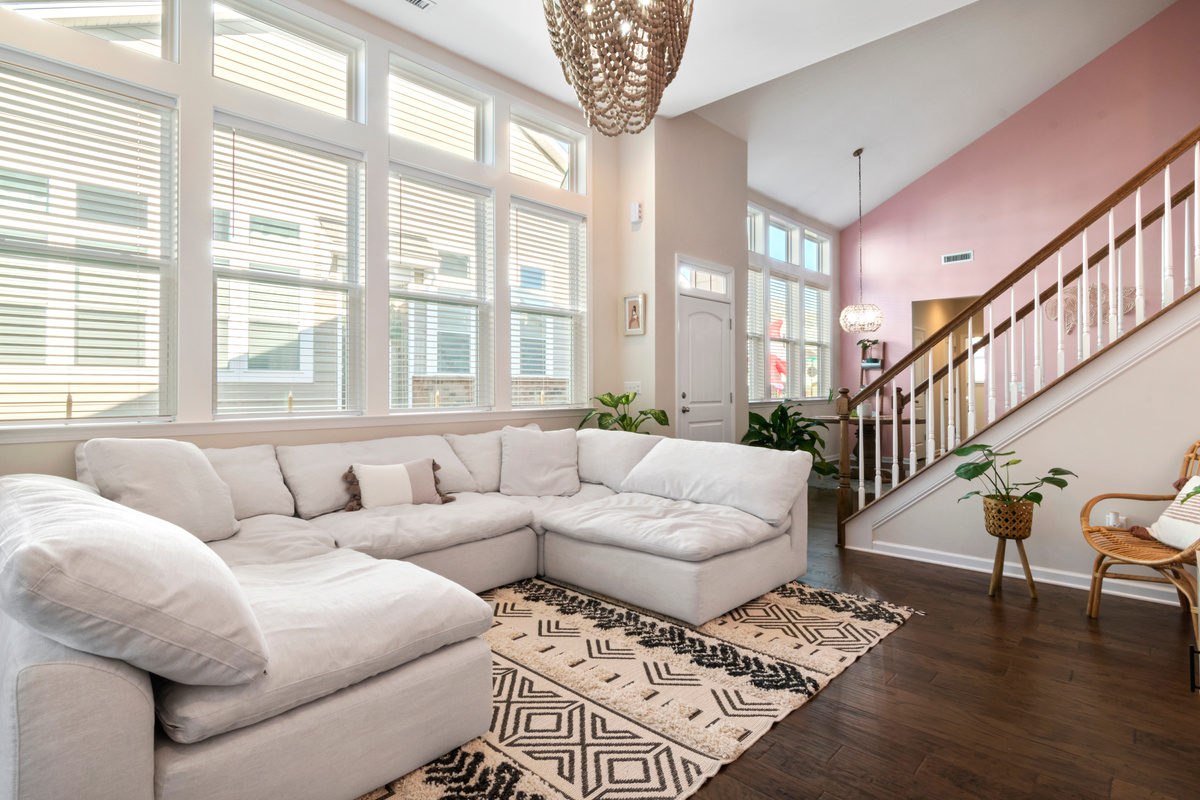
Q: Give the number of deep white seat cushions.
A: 5